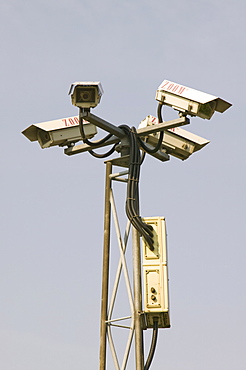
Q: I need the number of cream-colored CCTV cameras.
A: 4